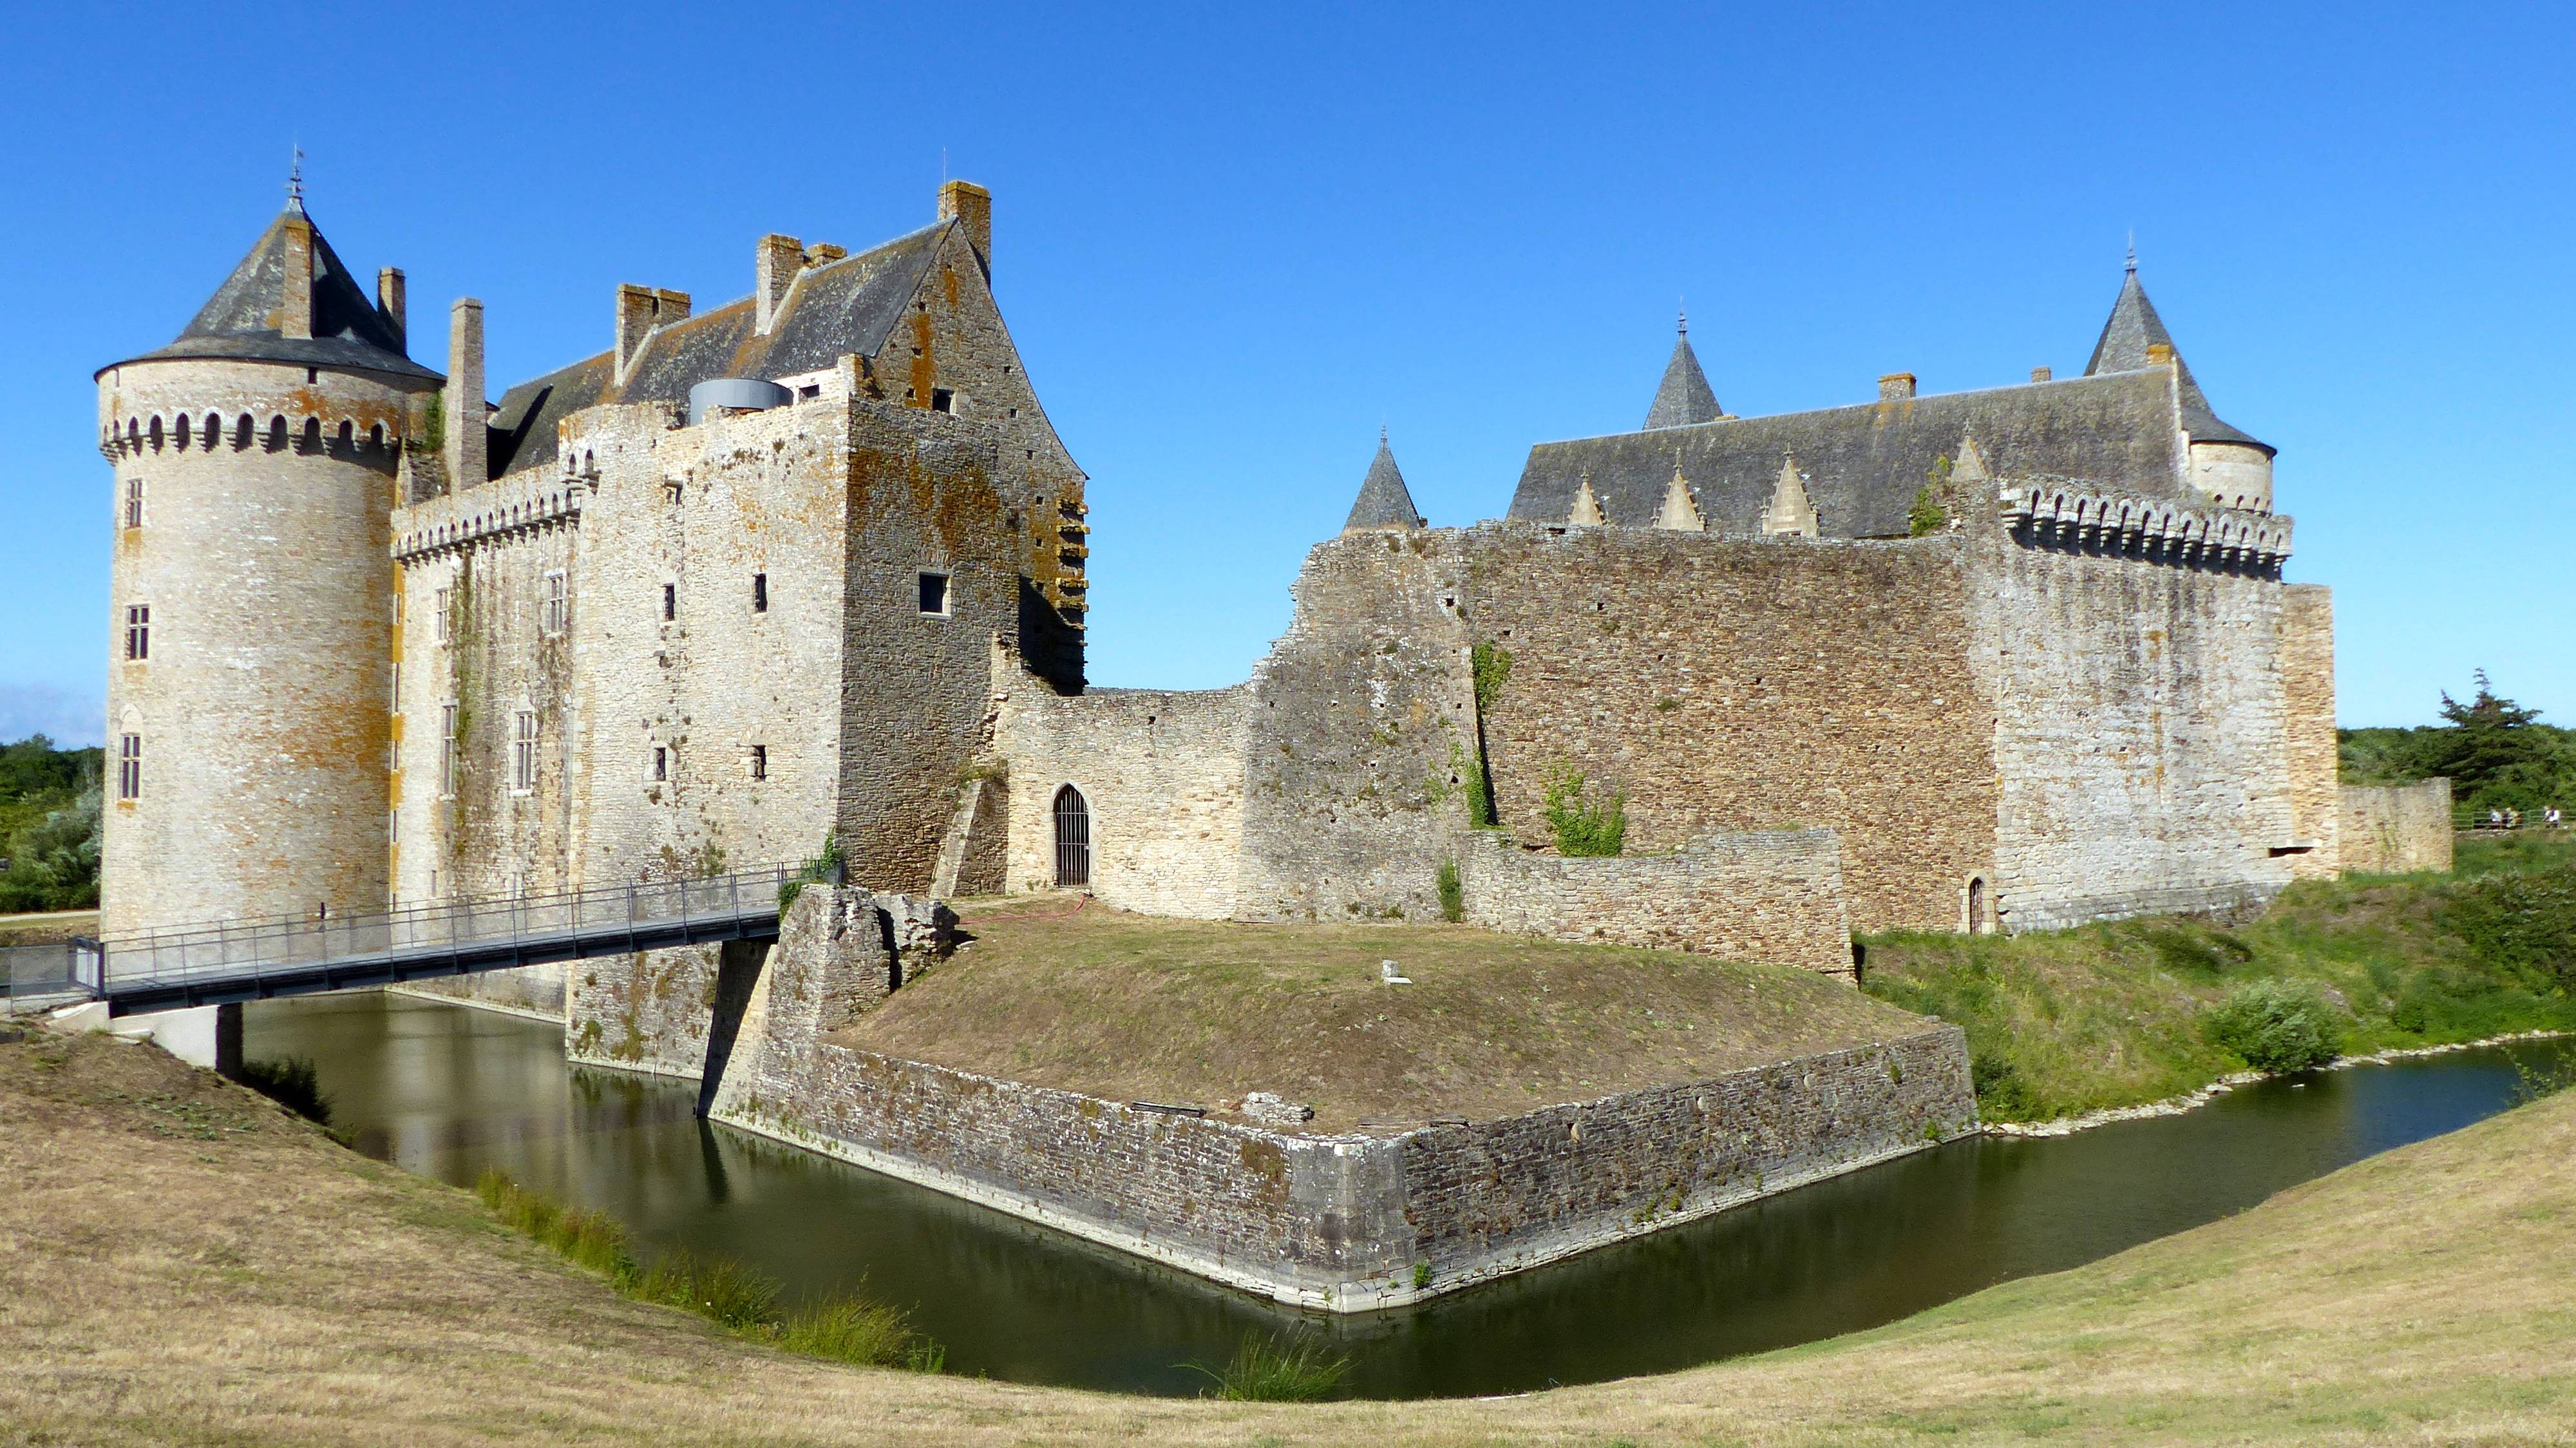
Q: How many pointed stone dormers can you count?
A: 4